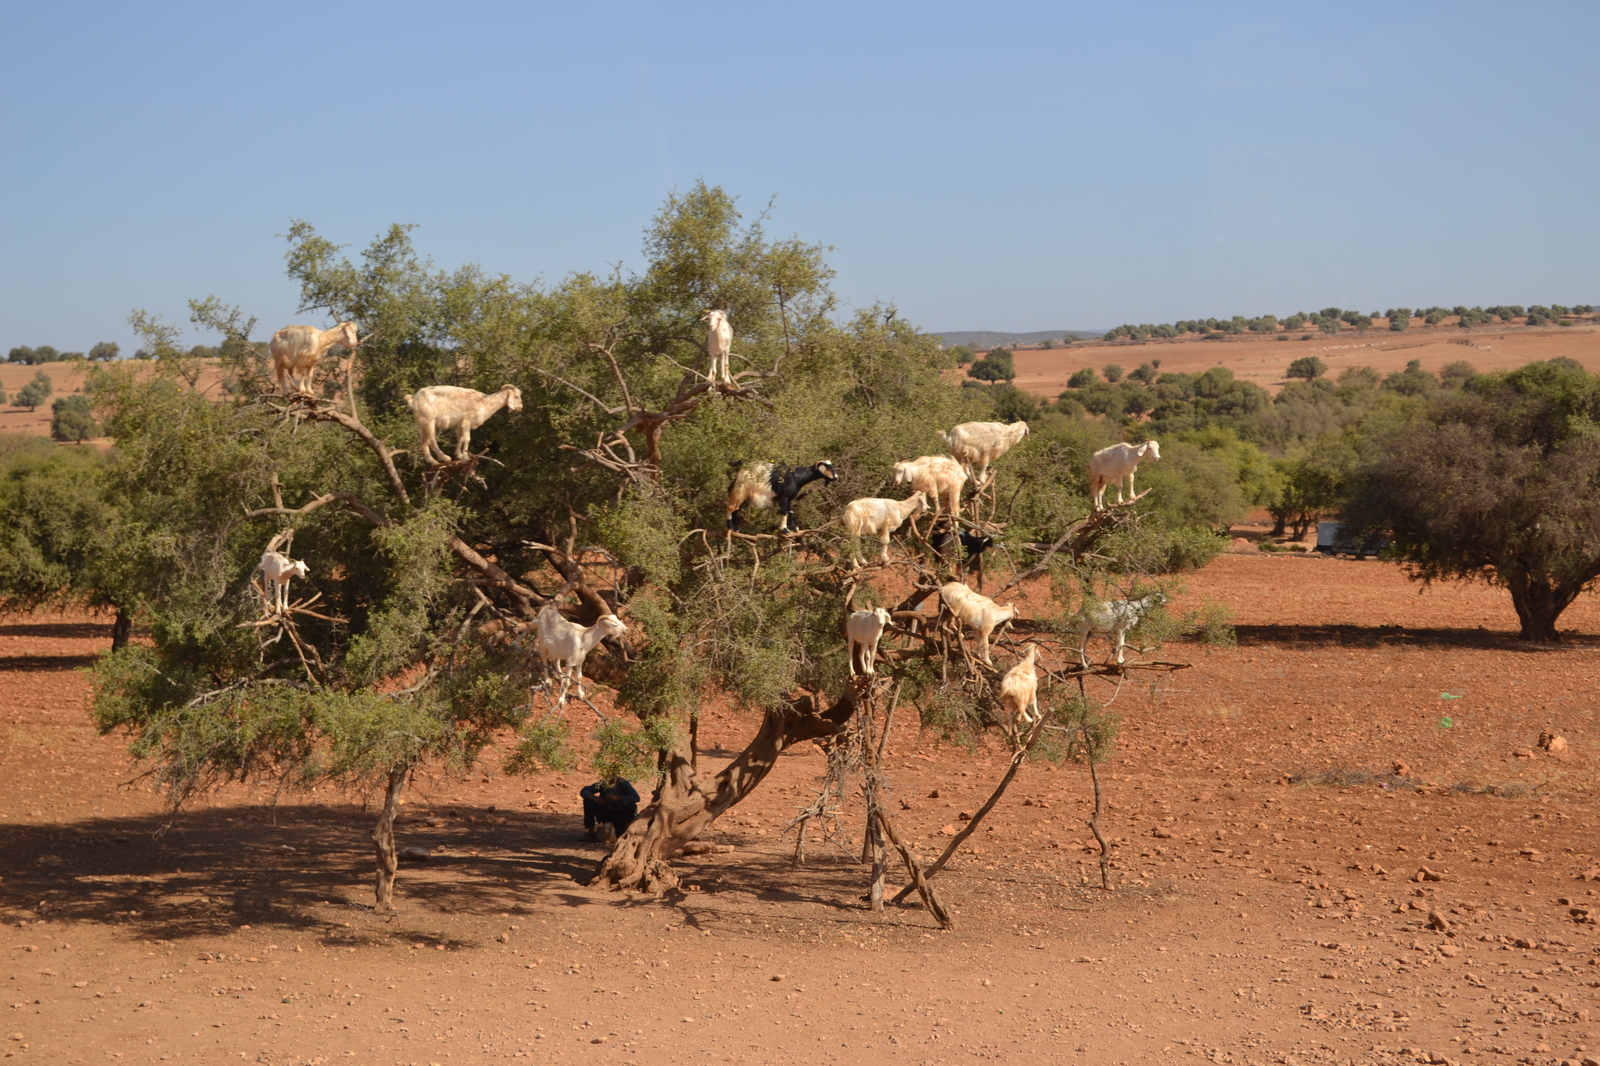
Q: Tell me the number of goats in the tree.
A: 15